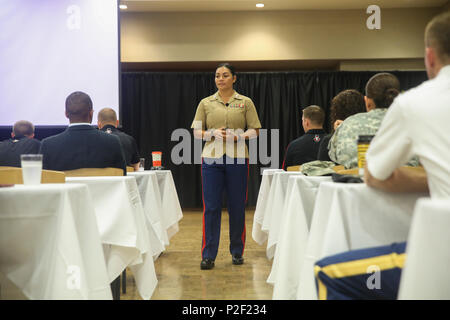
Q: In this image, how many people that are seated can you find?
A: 7